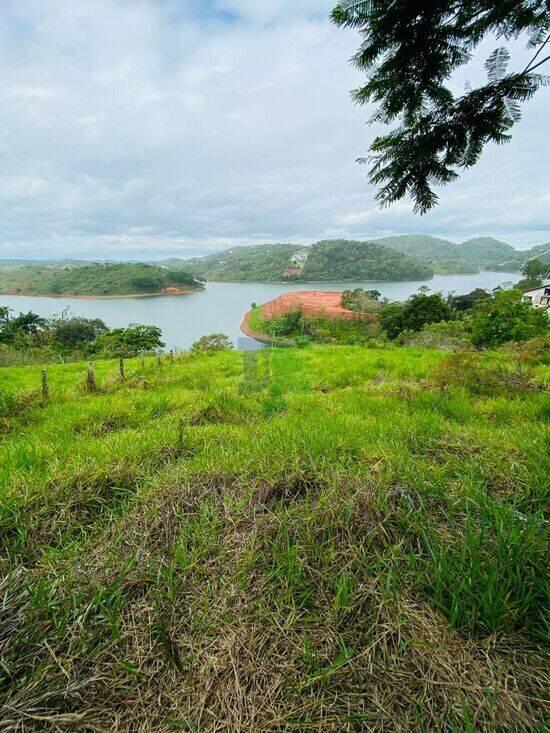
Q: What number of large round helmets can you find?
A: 0